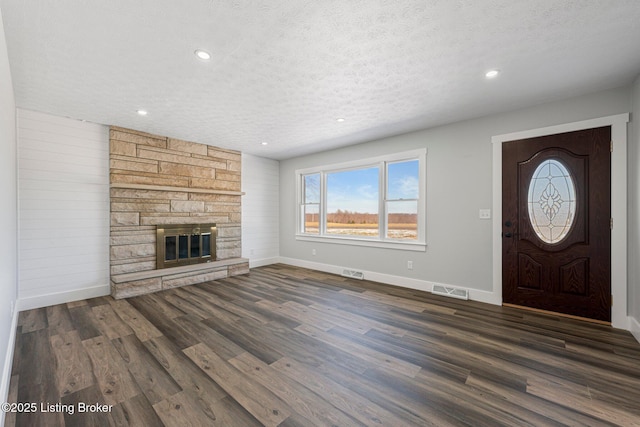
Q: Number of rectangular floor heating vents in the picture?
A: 2